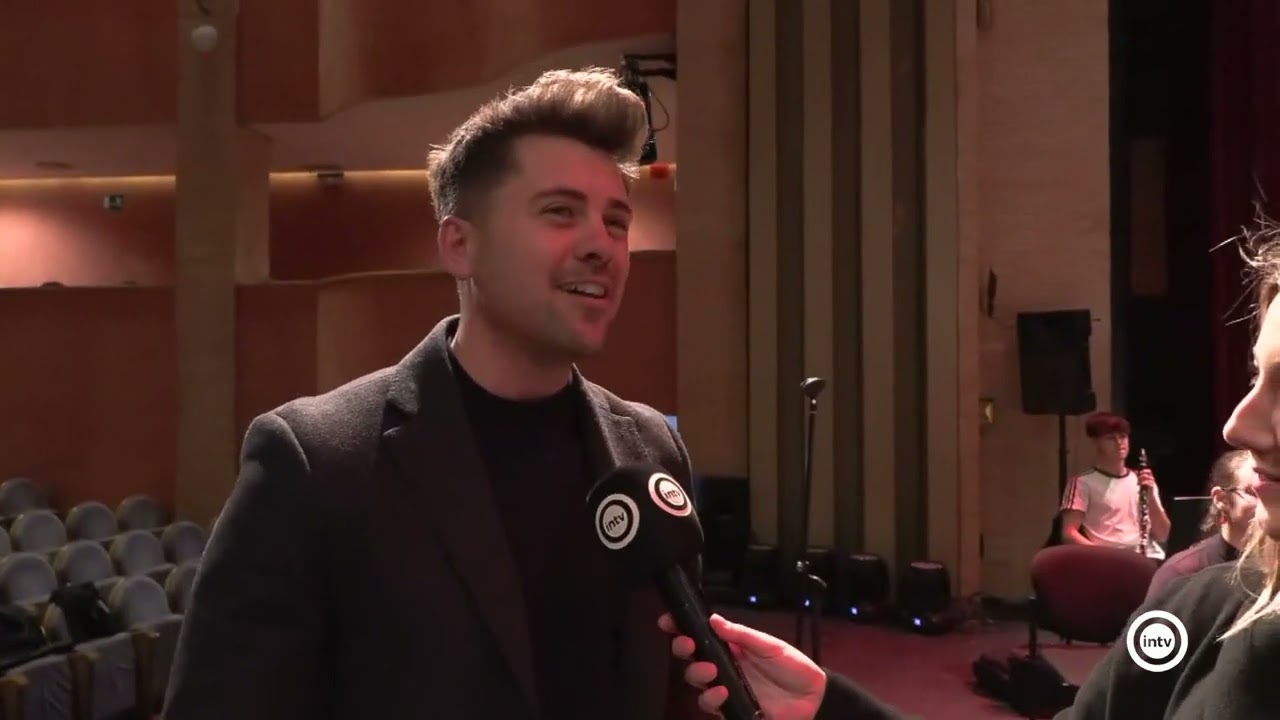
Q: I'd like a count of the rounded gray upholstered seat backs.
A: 11